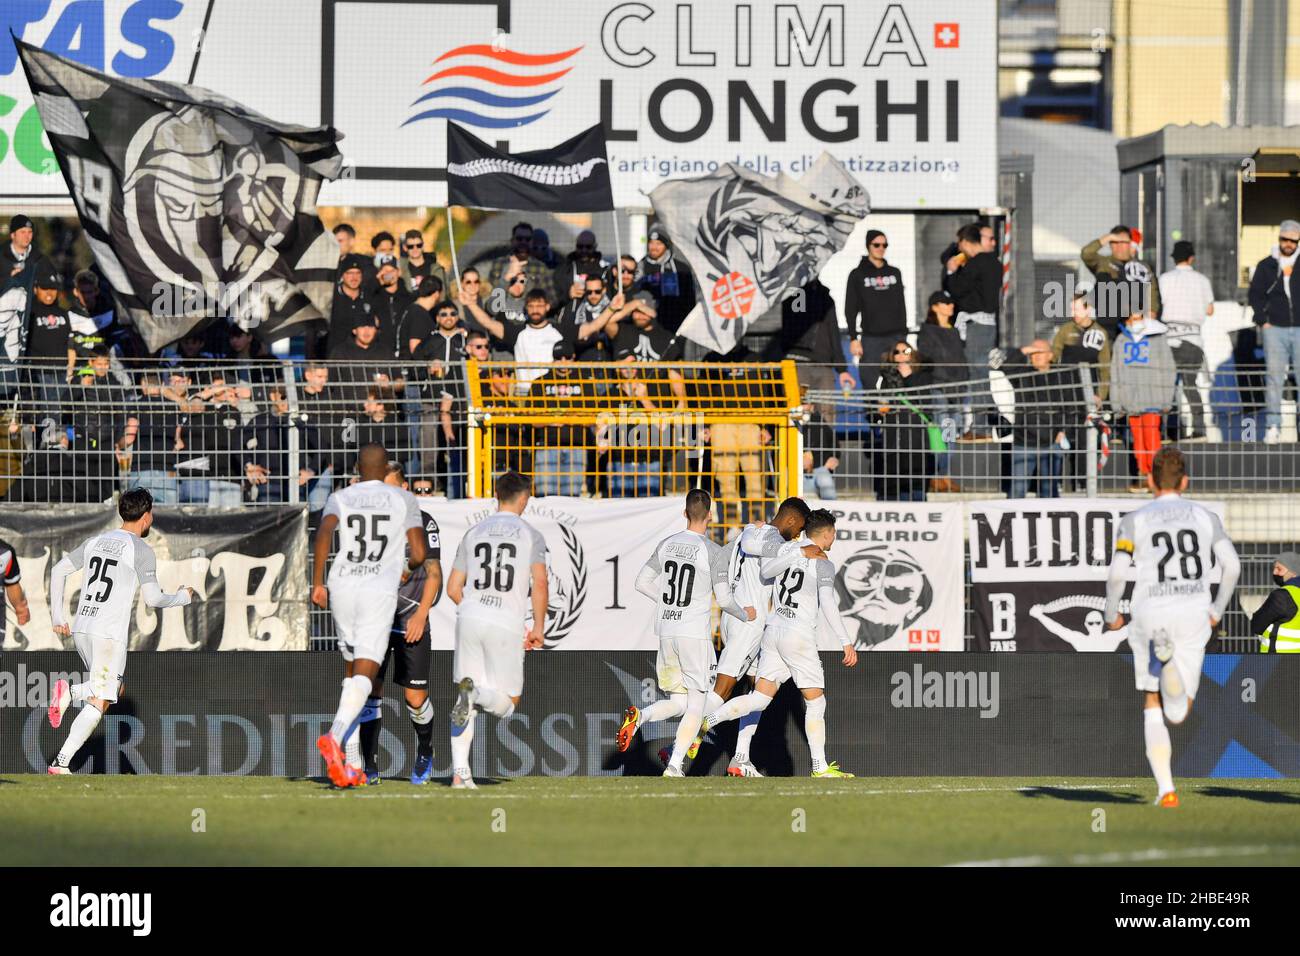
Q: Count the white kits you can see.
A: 7